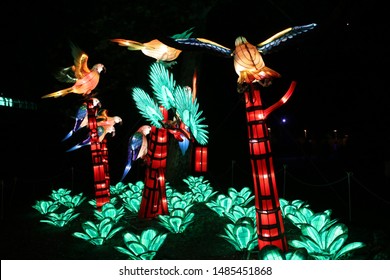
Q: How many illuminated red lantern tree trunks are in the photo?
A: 3